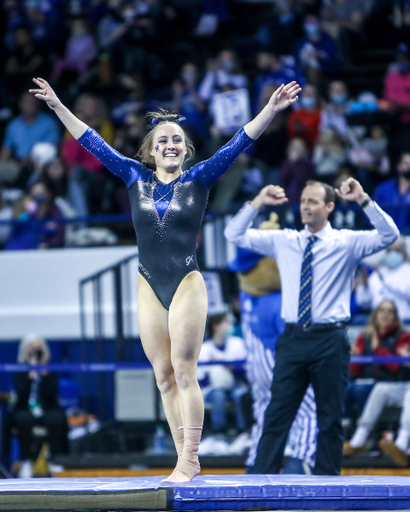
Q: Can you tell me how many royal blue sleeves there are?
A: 2